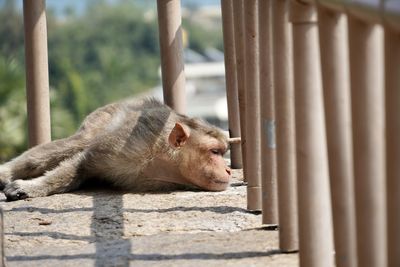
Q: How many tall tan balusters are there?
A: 11